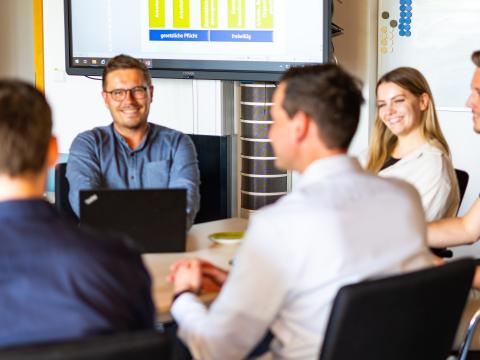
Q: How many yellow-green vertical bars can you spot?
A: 5